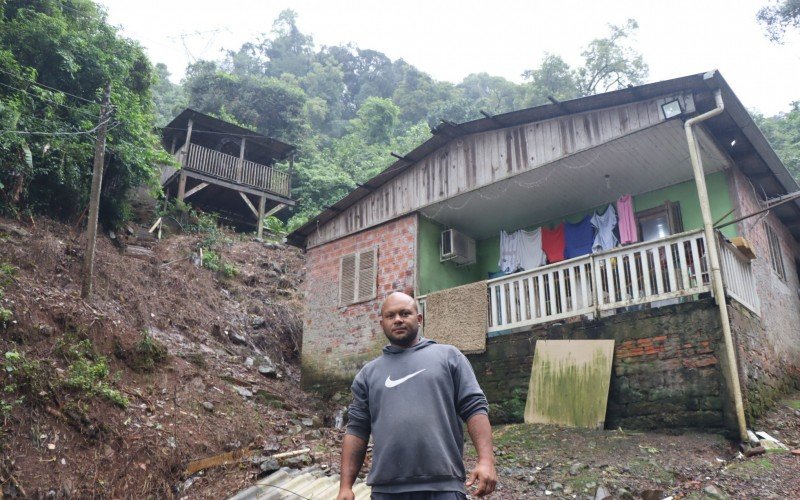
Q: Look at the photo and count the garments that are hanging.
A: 6